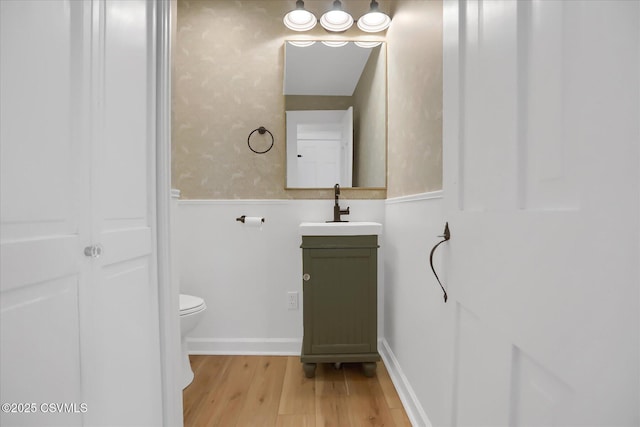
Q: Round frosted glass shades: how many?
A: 3